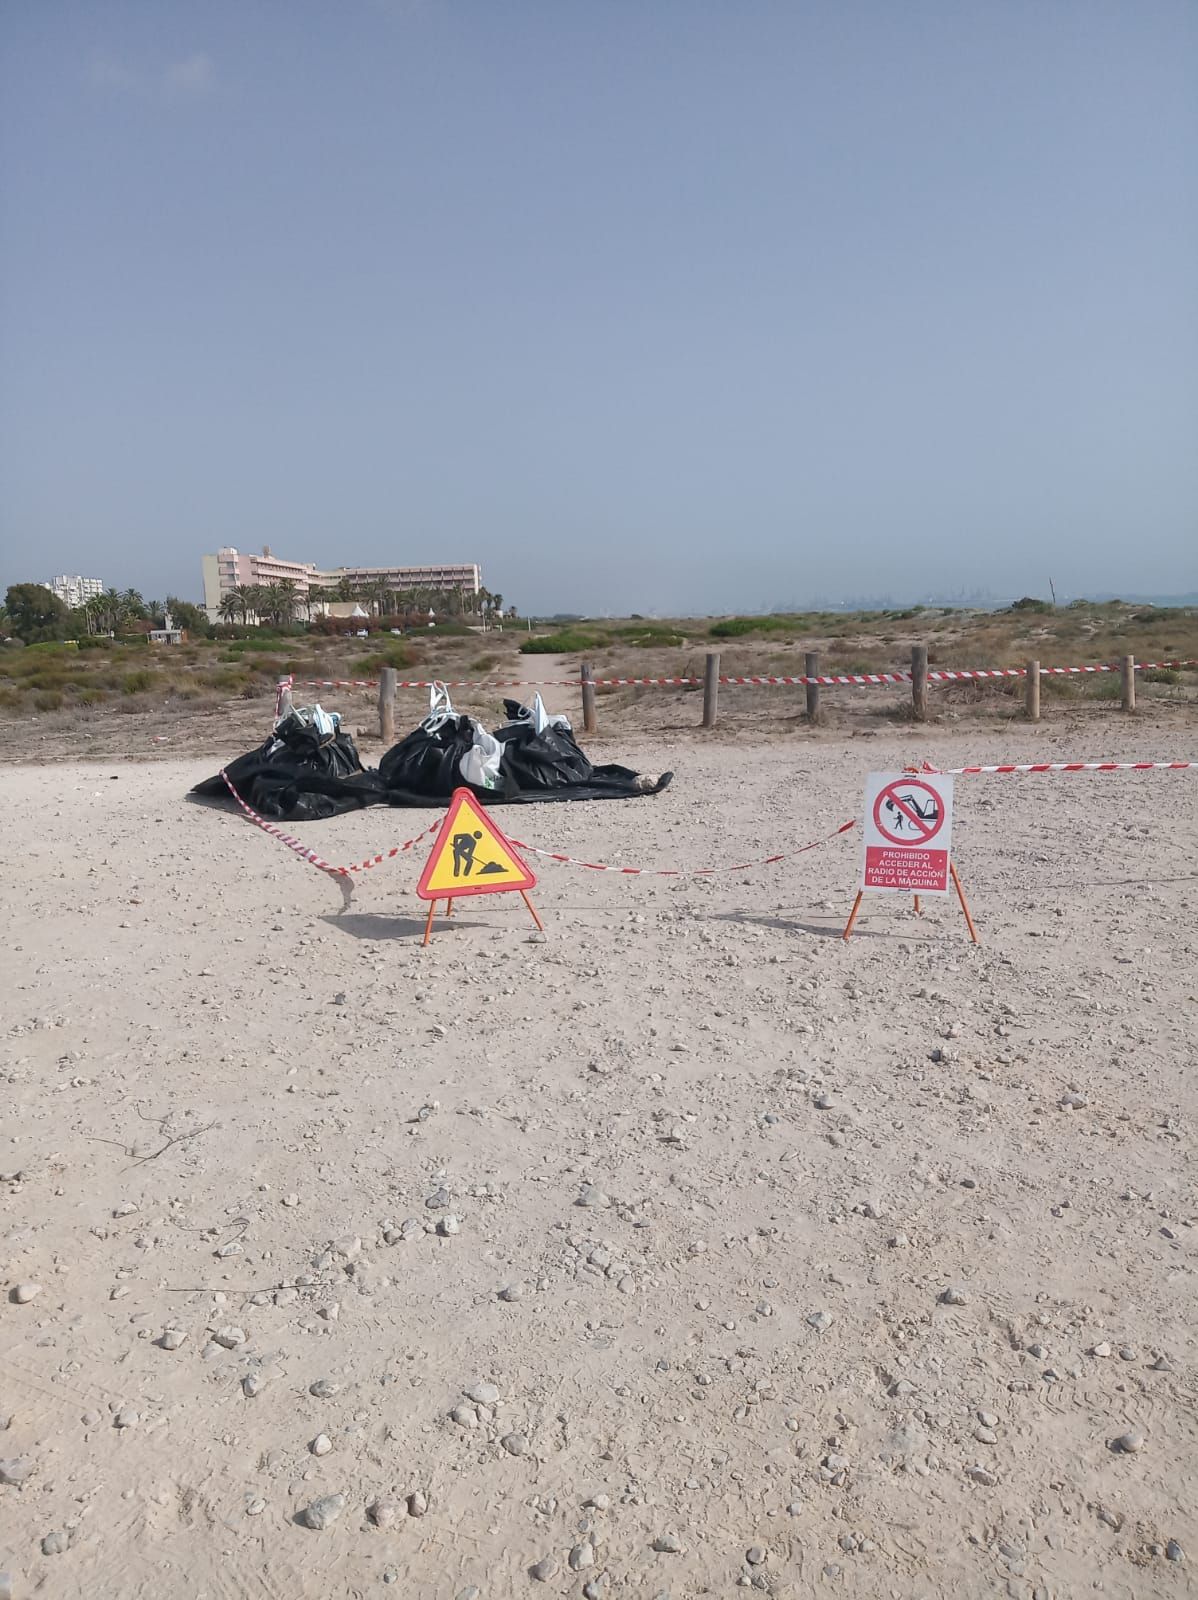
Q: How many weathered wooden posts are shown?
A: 8